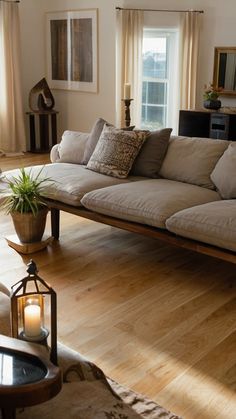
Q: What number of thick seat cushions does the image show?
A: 3